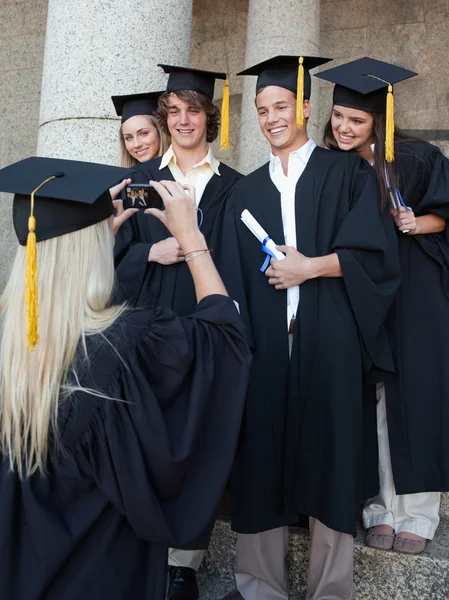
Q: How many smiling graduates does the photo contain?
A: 4